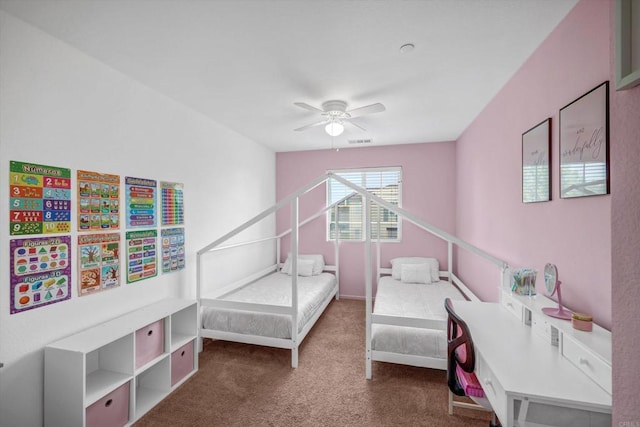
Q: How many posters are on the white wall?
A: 8